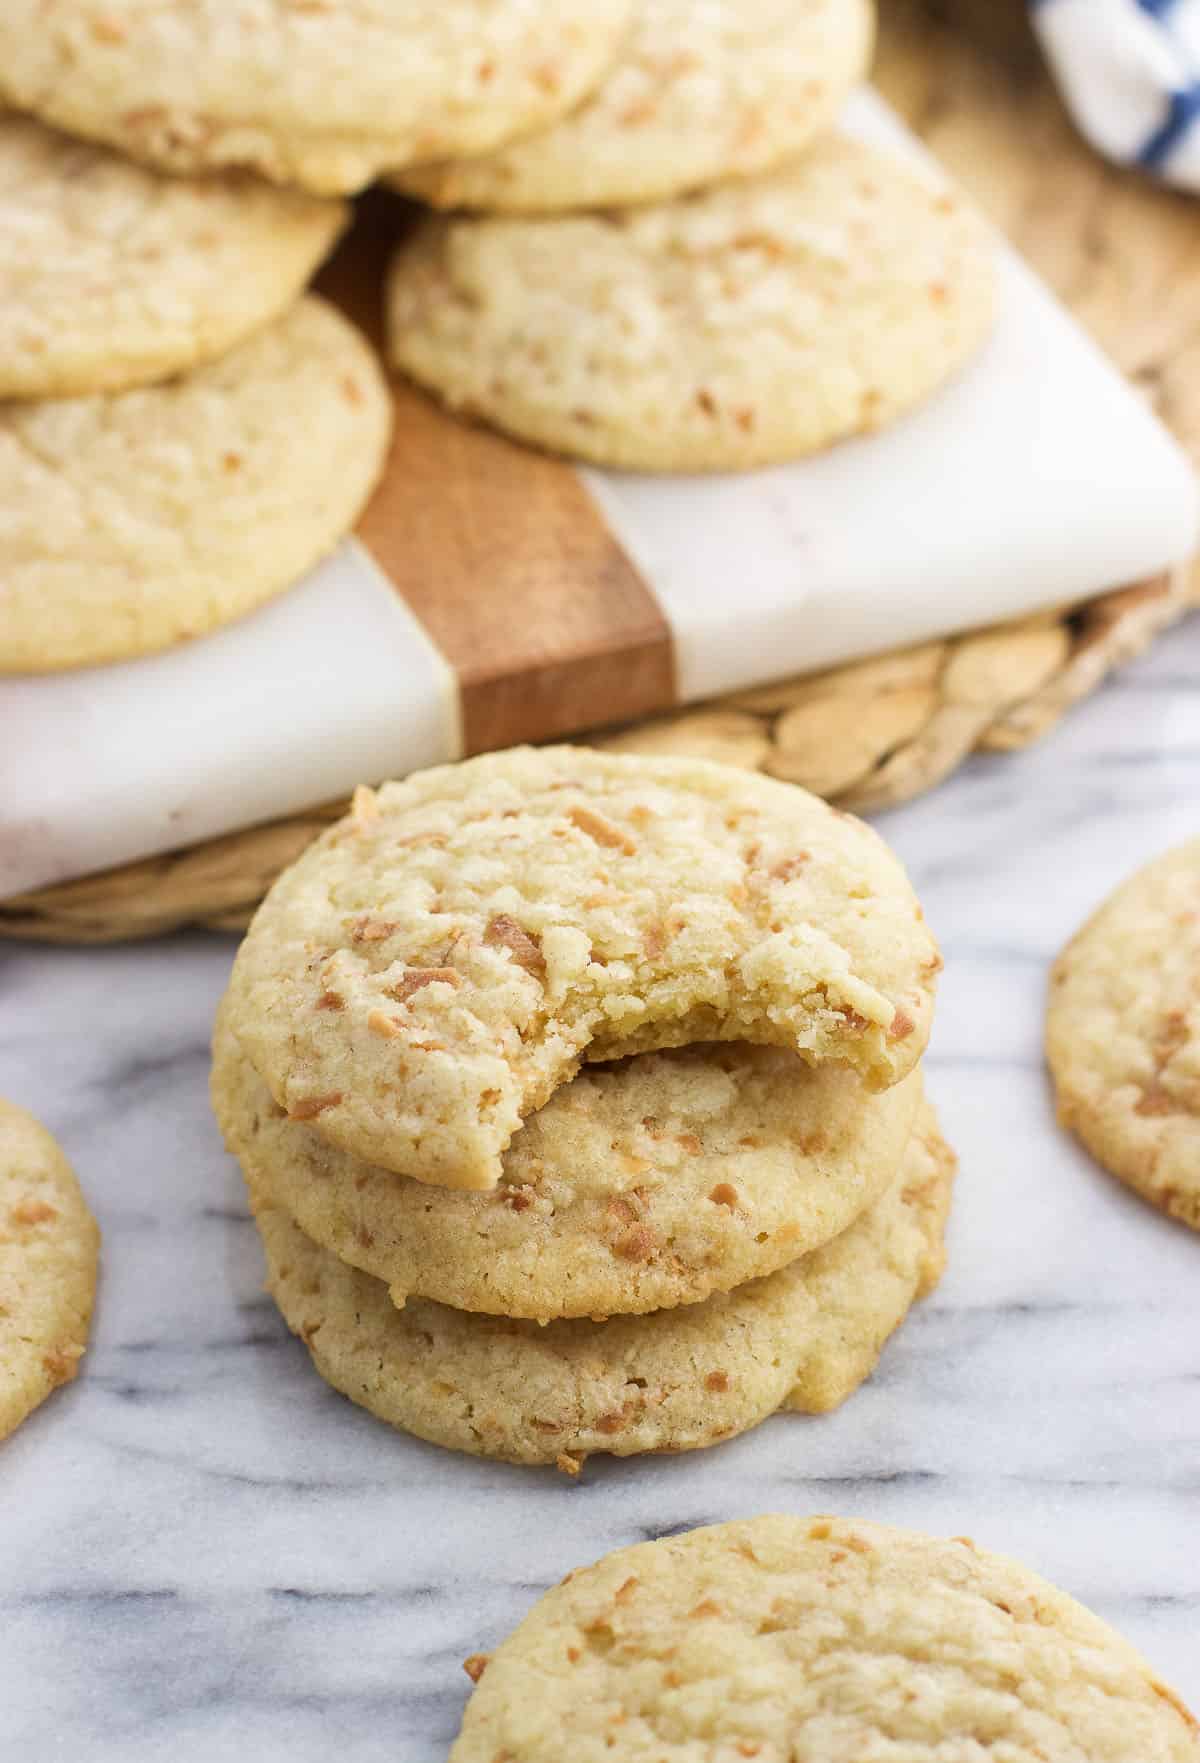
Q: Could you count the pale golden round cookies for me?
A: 11